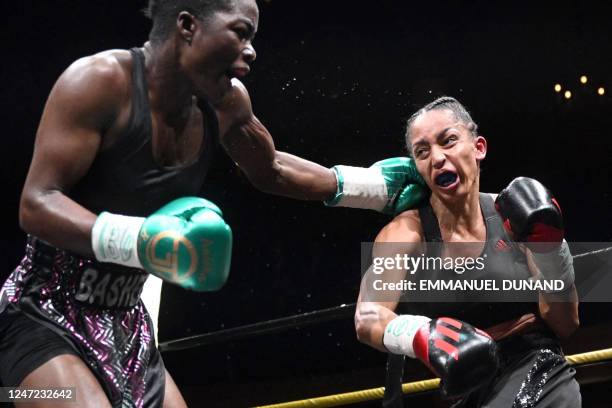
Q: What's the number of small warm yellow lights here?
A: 4